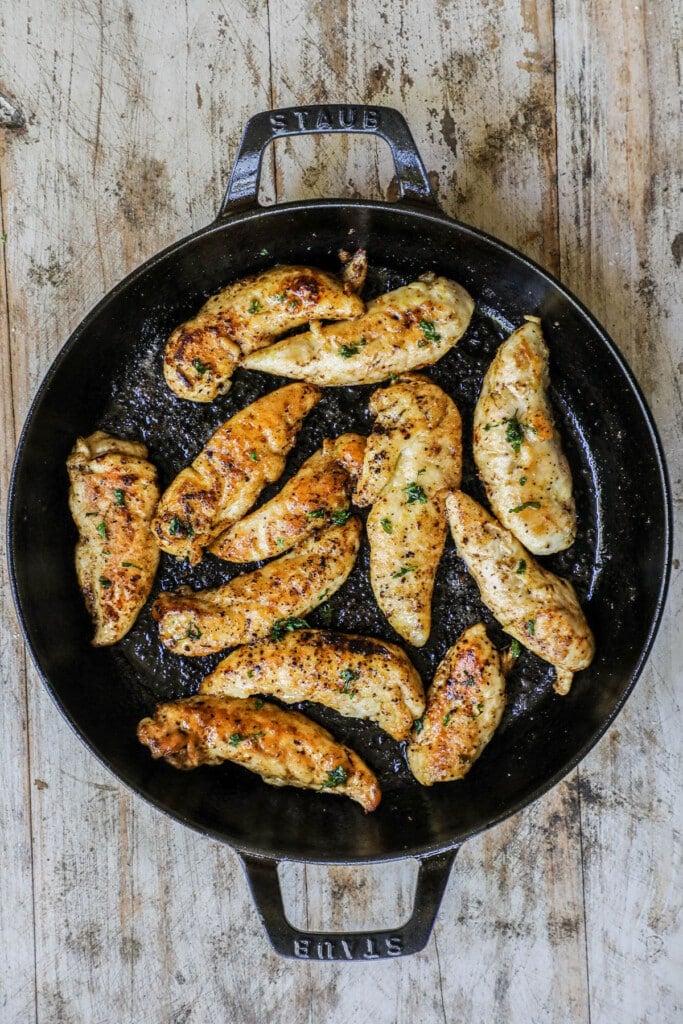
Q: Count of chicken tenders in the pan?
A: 12